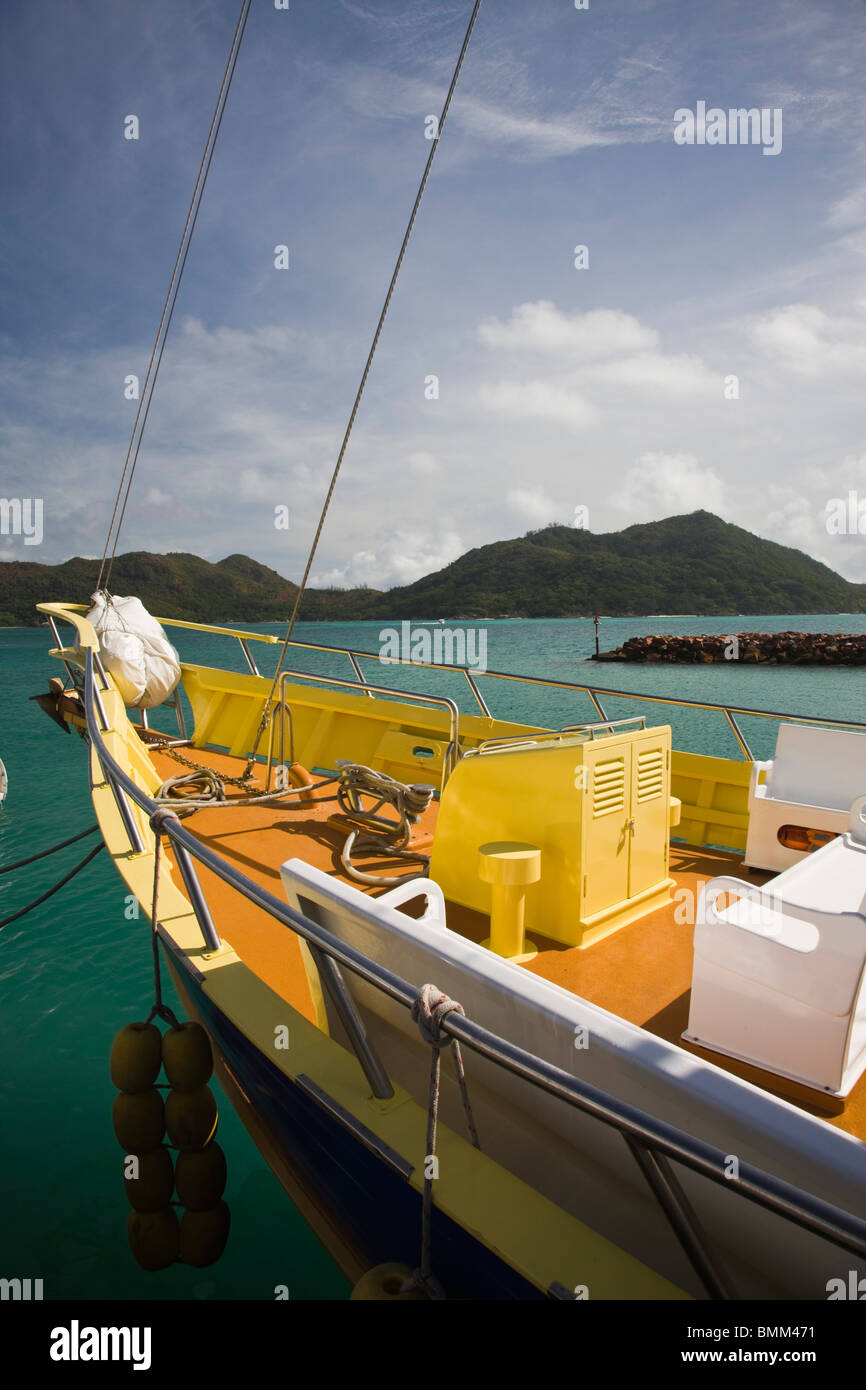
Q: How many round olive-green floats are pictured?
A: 8